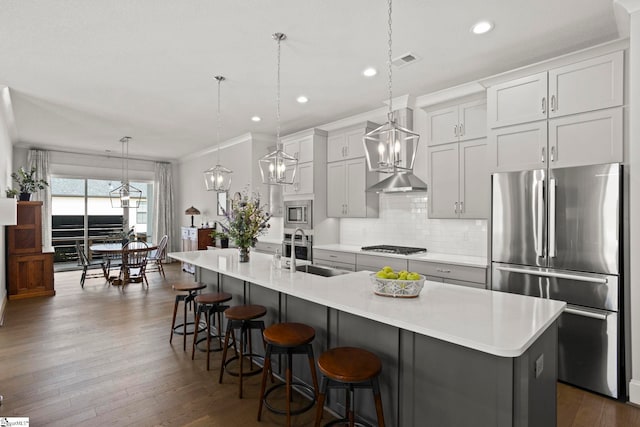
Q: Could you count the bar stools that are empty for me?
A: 5